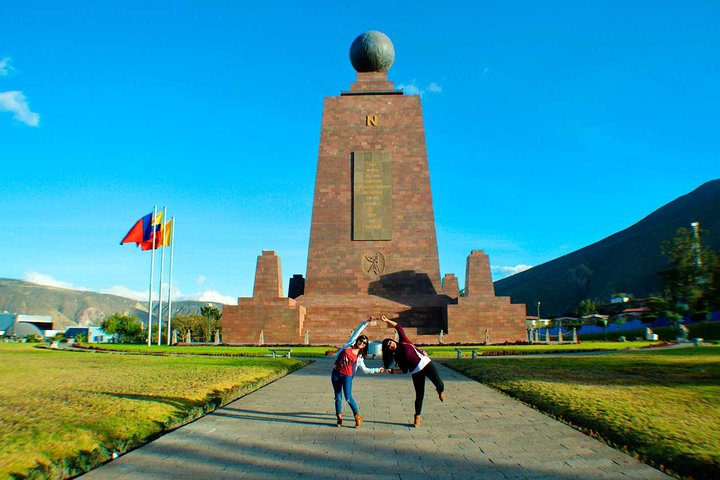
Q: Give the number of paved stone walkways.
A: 1